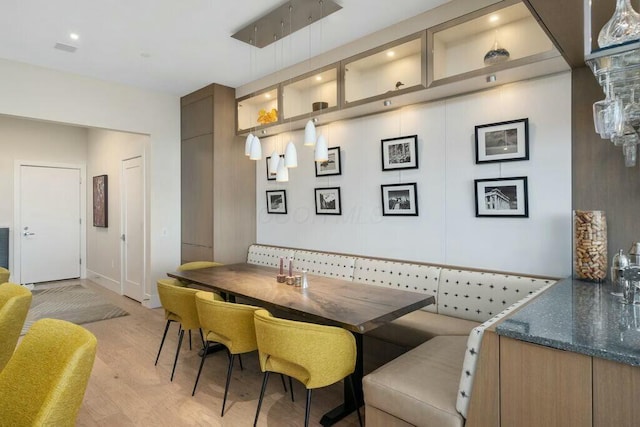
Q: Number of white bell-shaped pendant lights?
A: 7